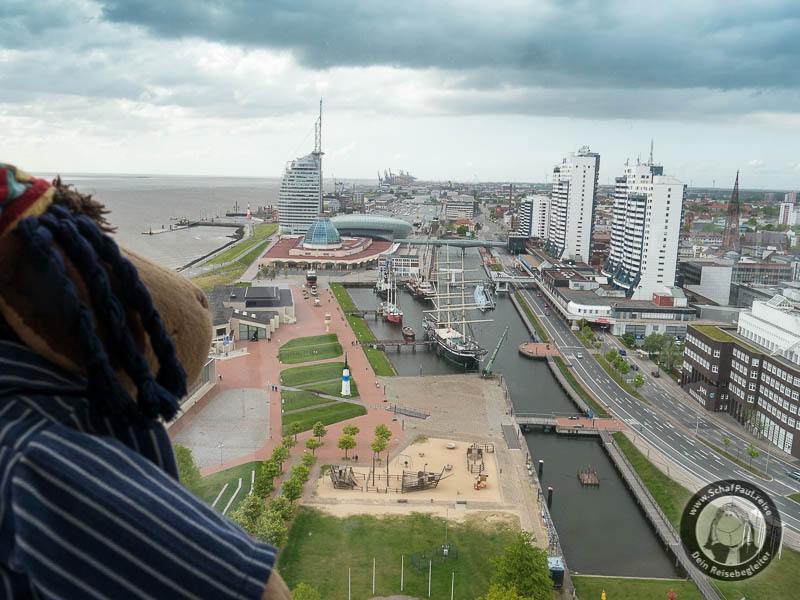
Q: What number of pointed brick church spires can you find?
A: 1